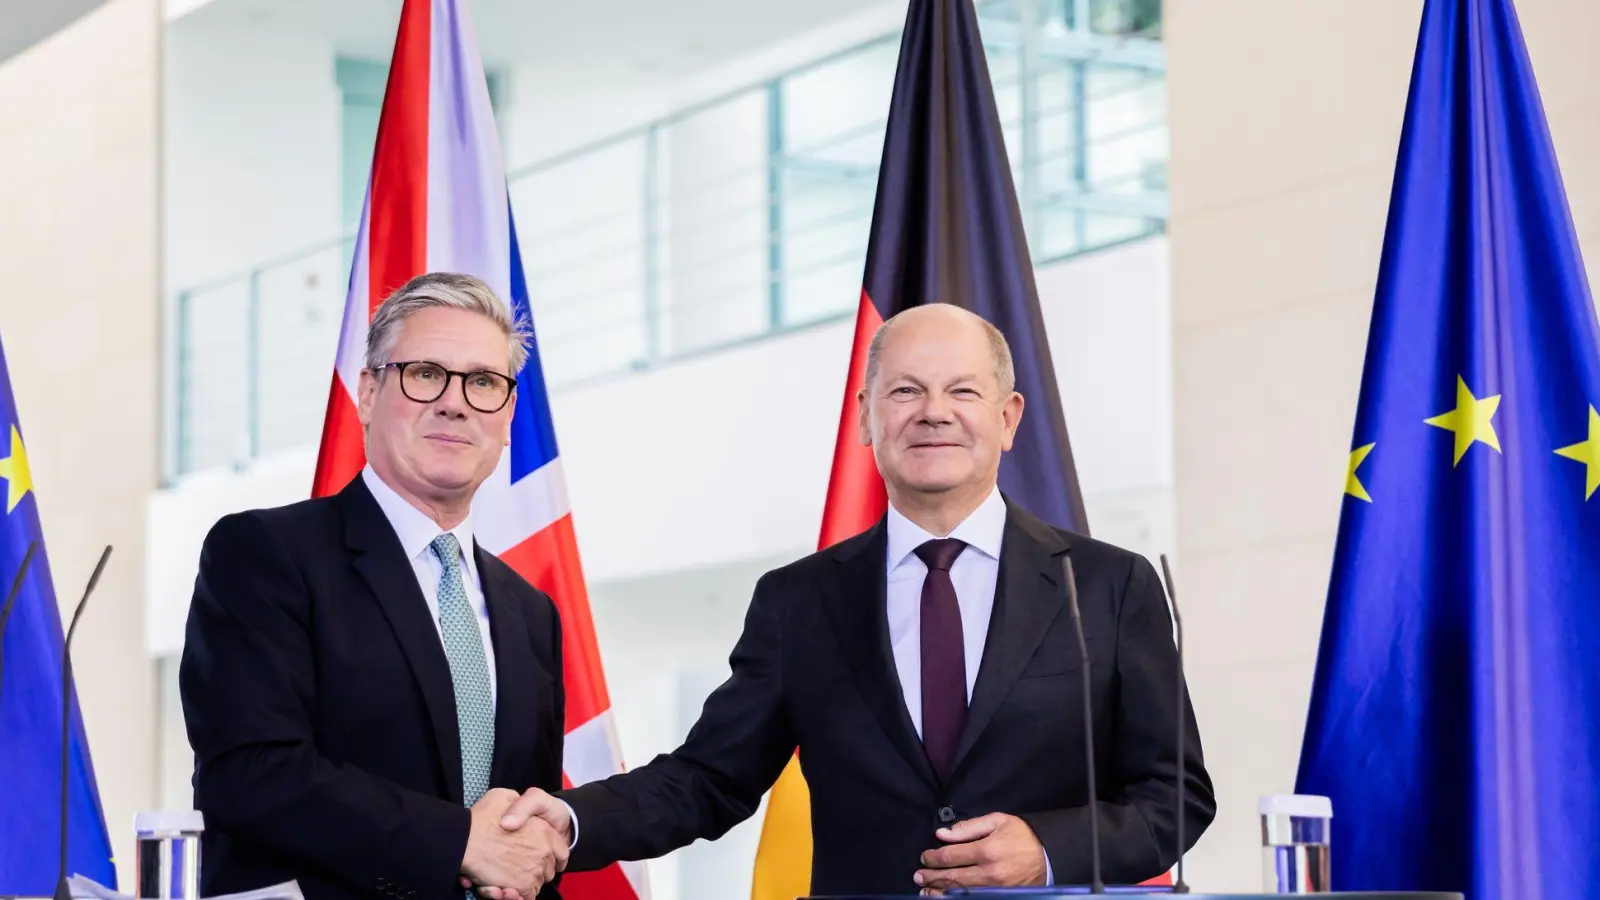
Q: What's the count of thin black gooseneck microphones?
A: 4